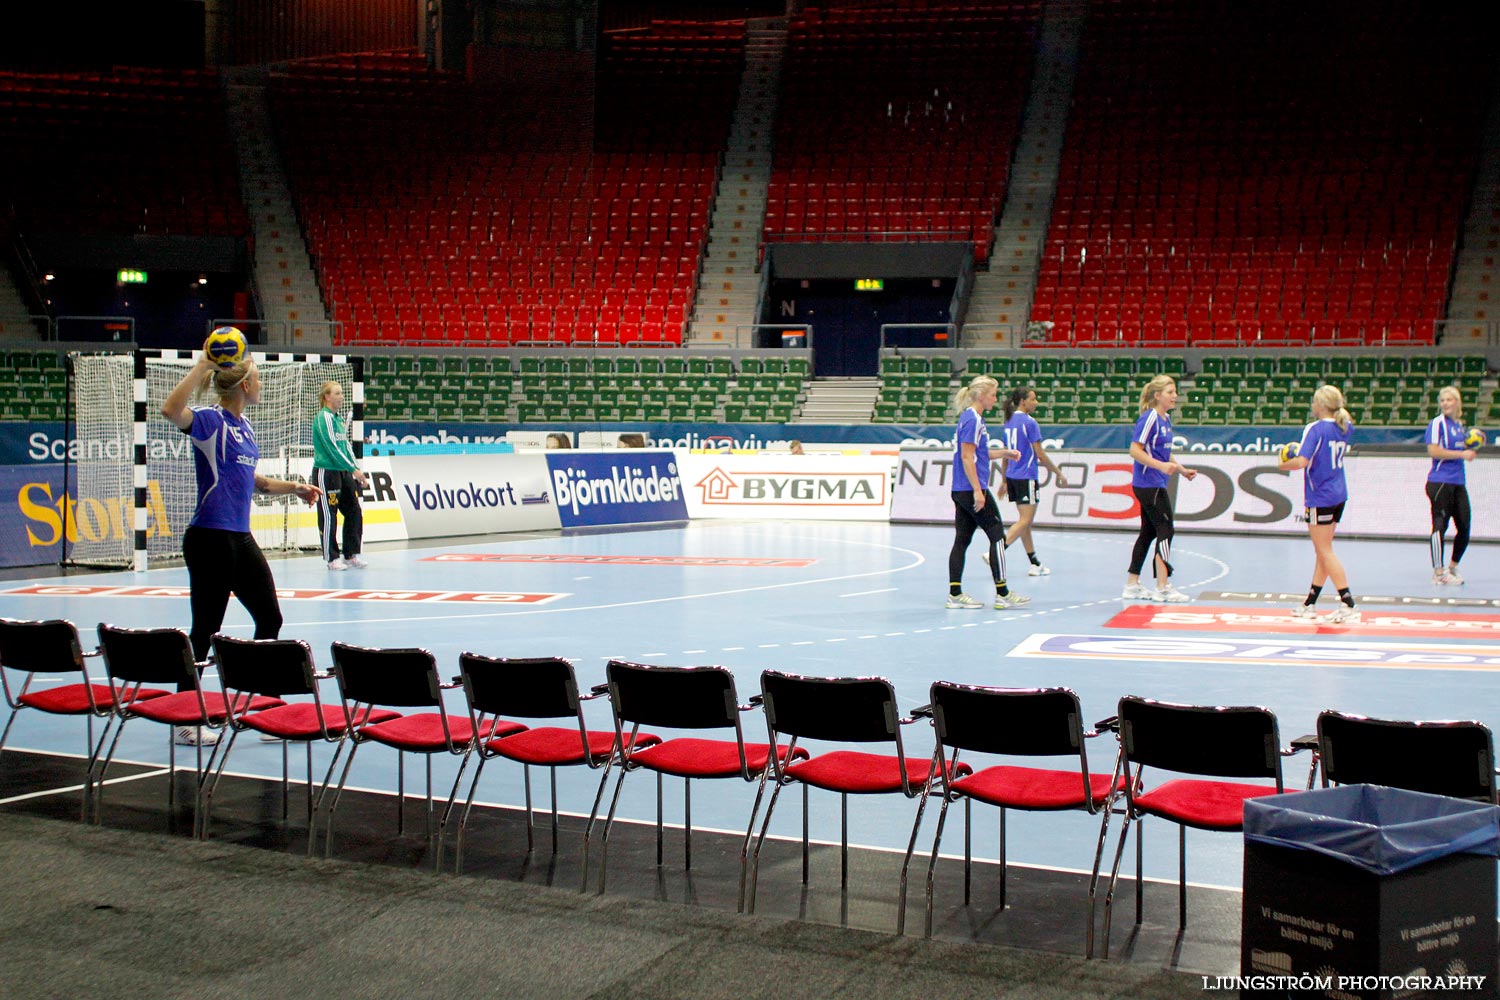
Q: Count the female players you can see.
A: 7